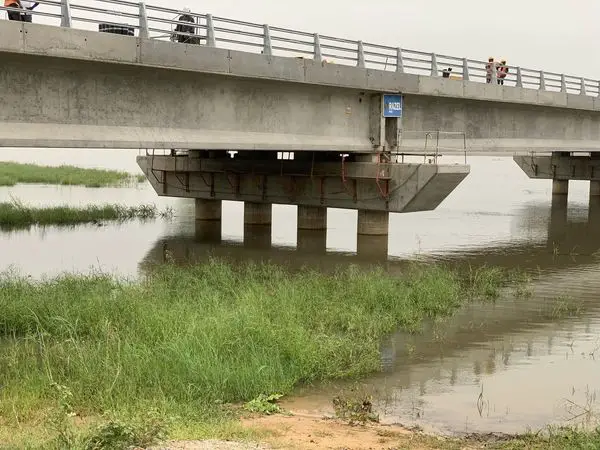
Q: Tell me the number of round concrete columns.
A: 6